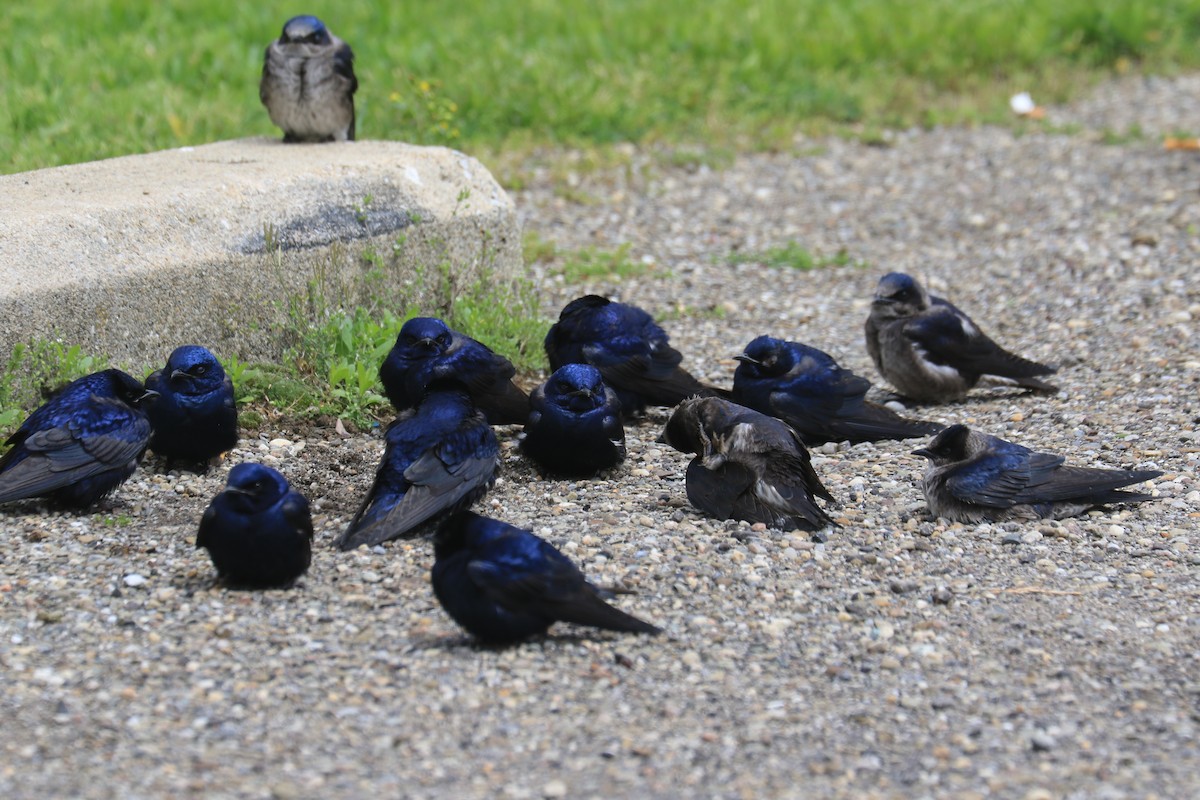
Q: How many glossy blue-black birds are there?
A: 9